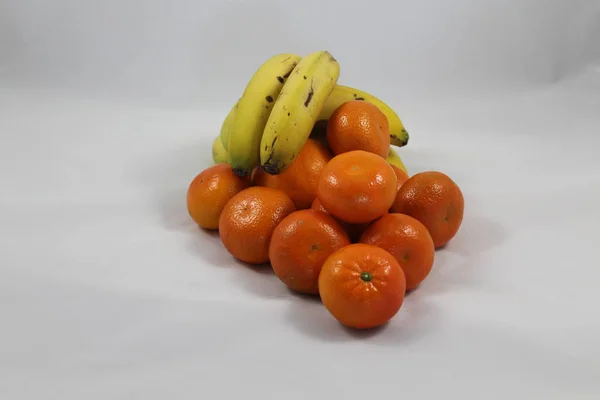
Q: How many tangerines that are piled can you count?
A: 11